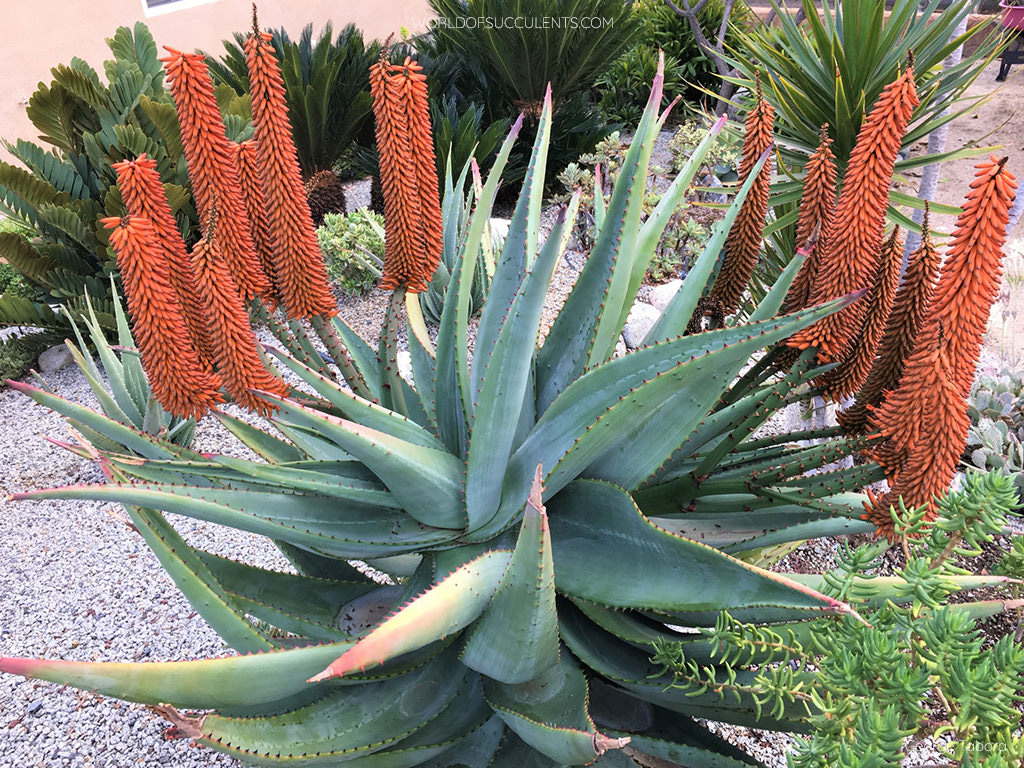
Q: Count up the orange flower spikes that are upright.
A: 15